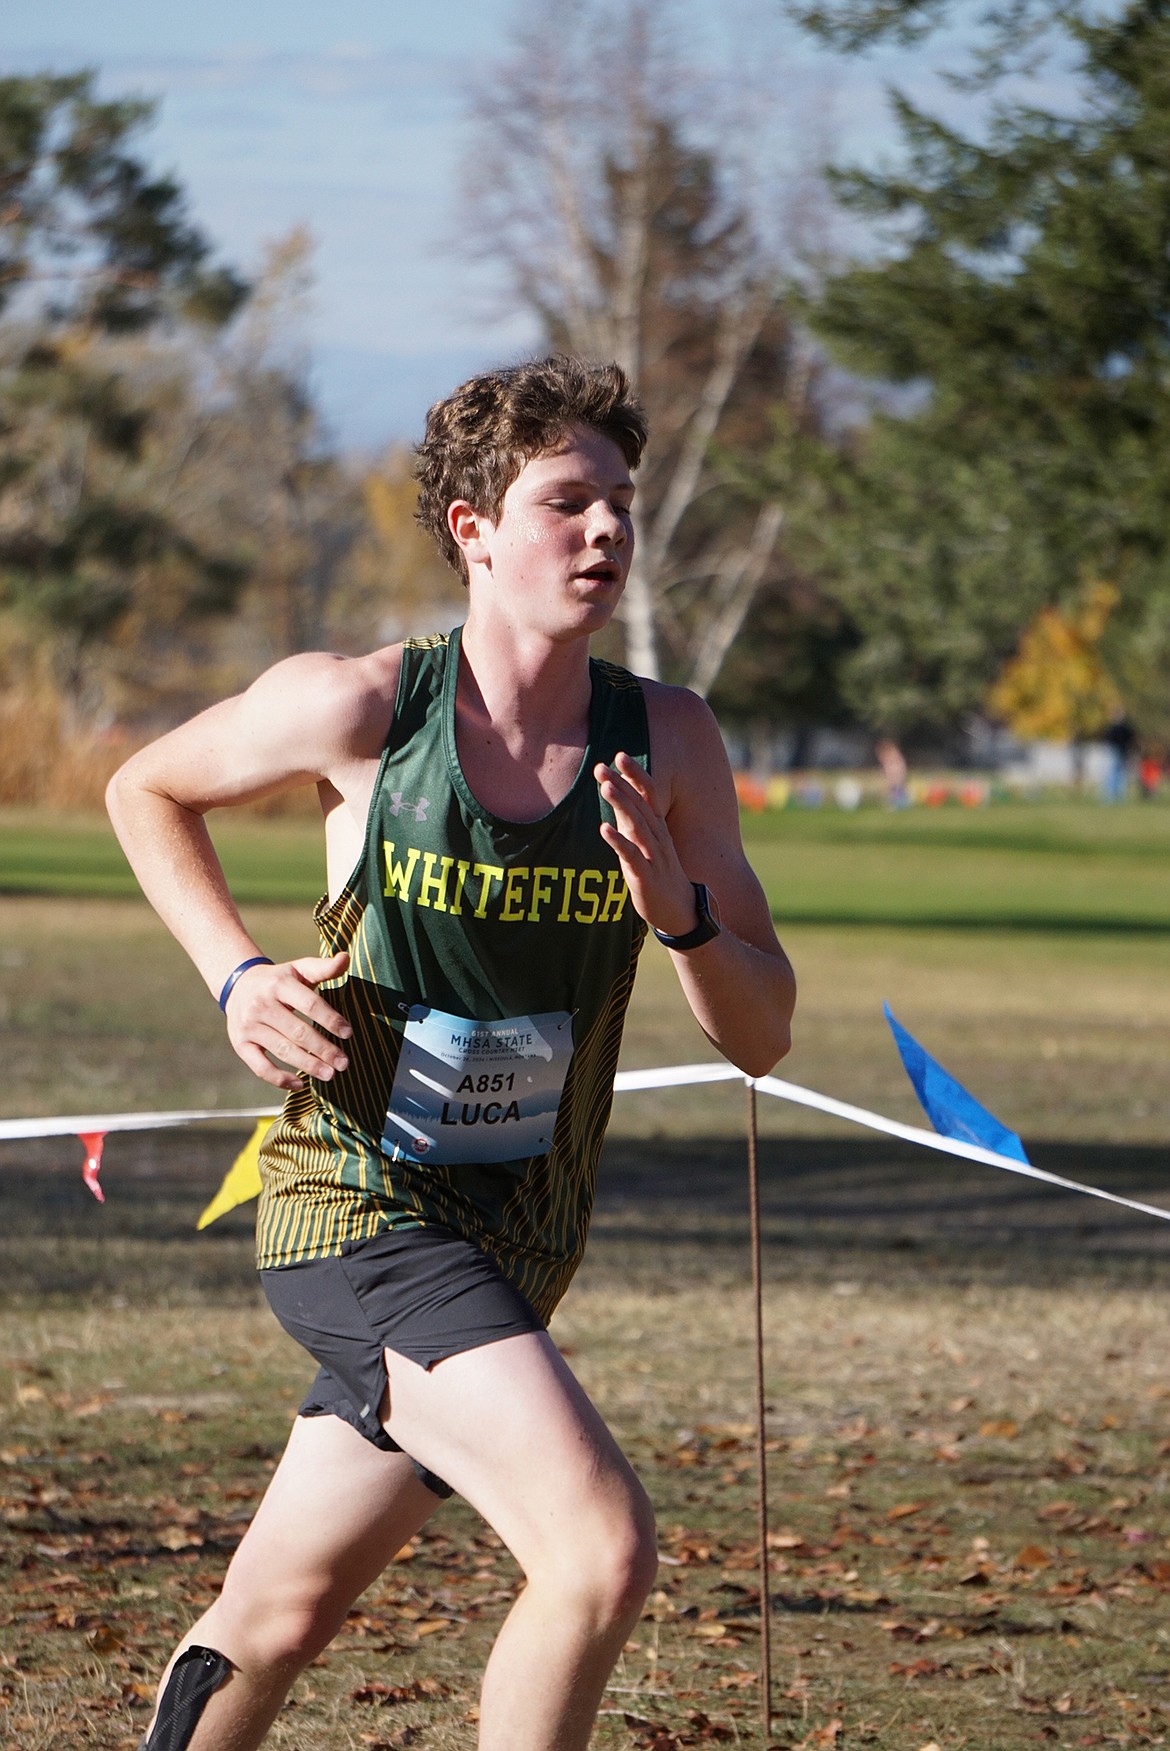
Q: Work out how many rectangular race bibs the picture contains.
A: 1